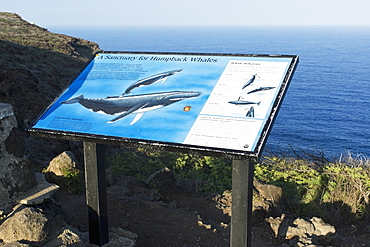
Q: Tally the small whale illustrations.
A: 4